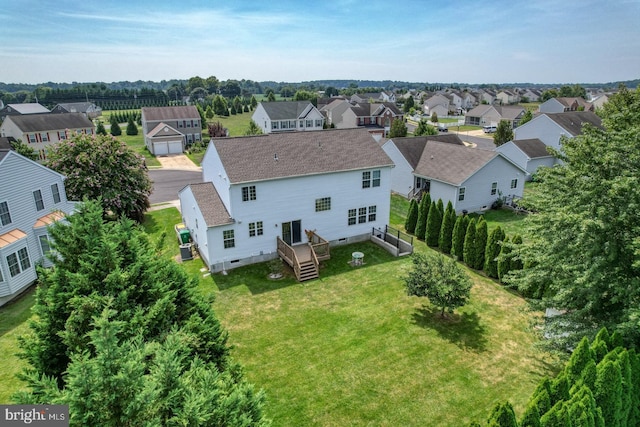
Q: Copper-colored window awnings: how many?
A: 2